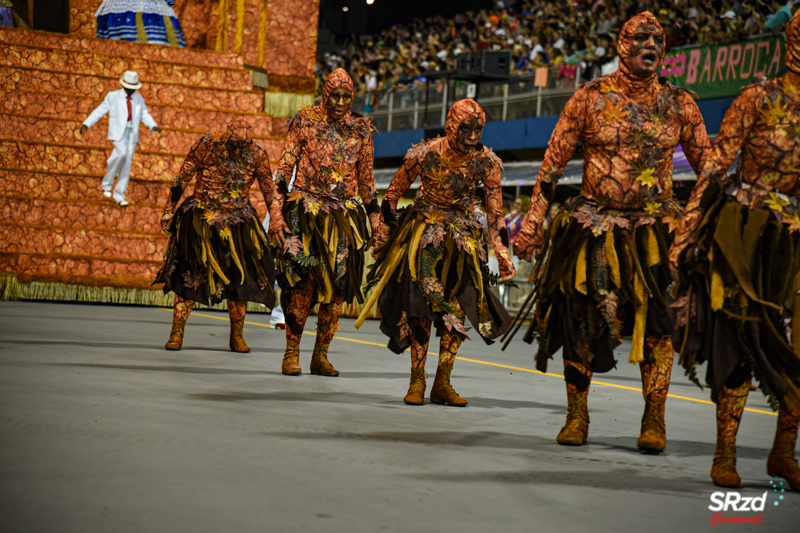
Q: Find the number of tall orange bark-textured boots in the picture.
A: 10